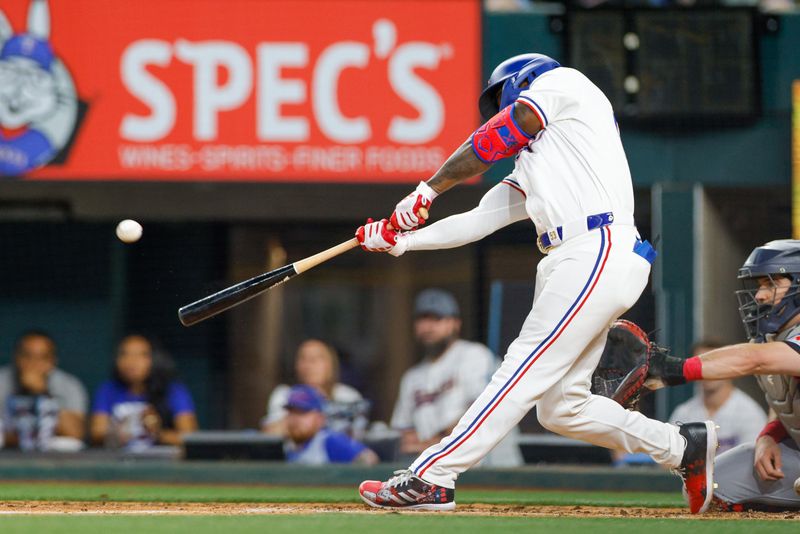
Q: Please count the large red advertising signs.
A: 1